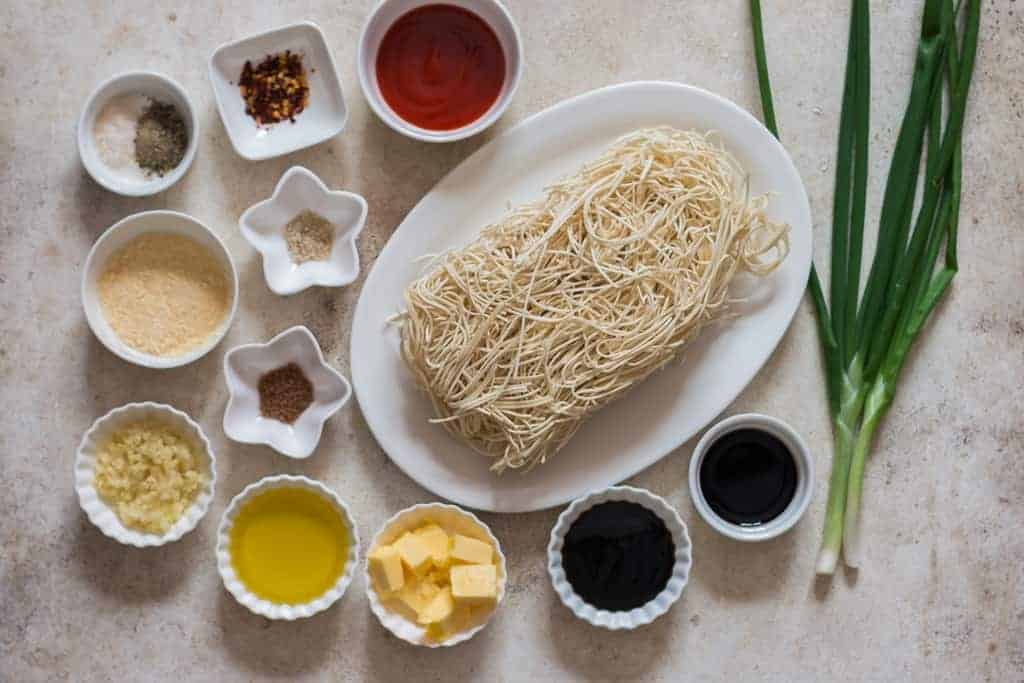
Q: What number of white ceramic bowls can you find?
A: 11